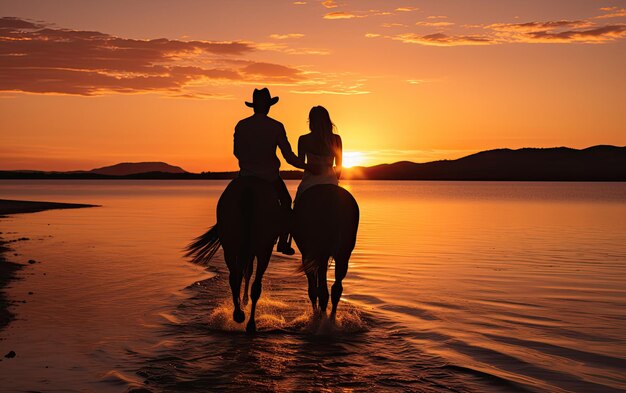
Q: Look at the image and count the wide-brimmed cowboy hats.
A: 1